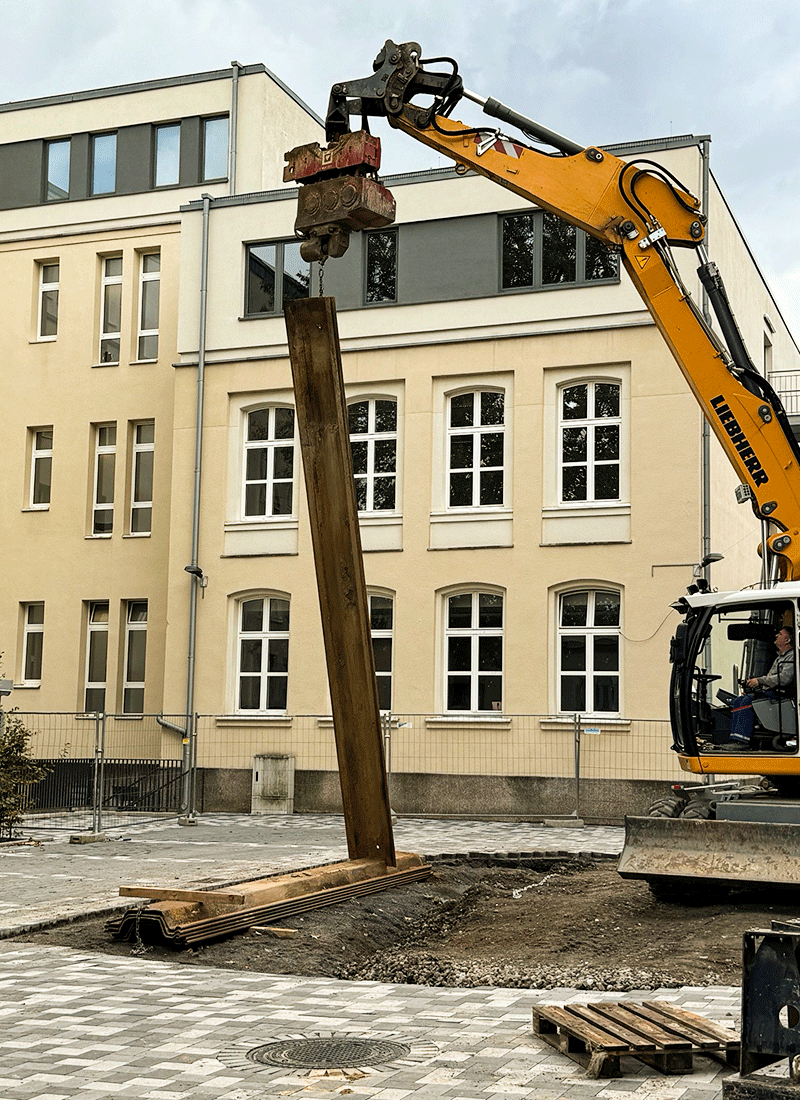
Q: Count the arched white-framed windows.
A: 8